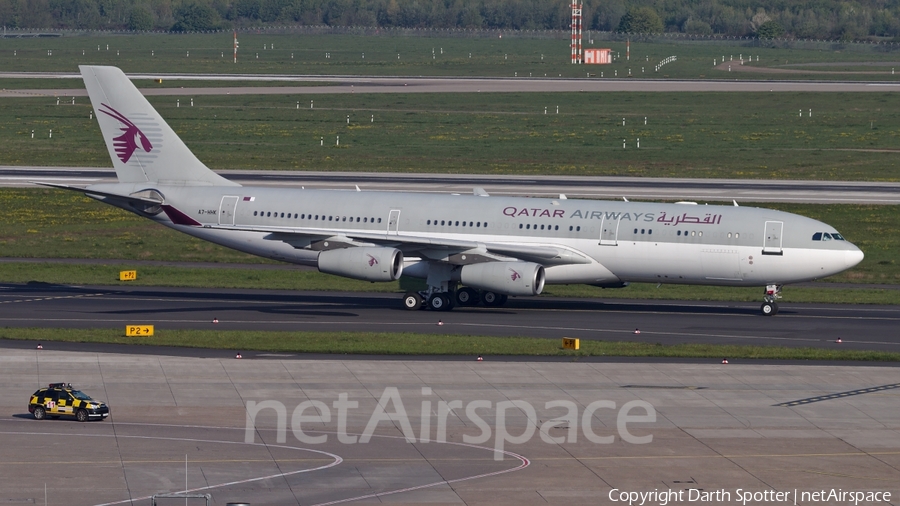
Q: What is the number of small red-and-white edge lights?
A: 8